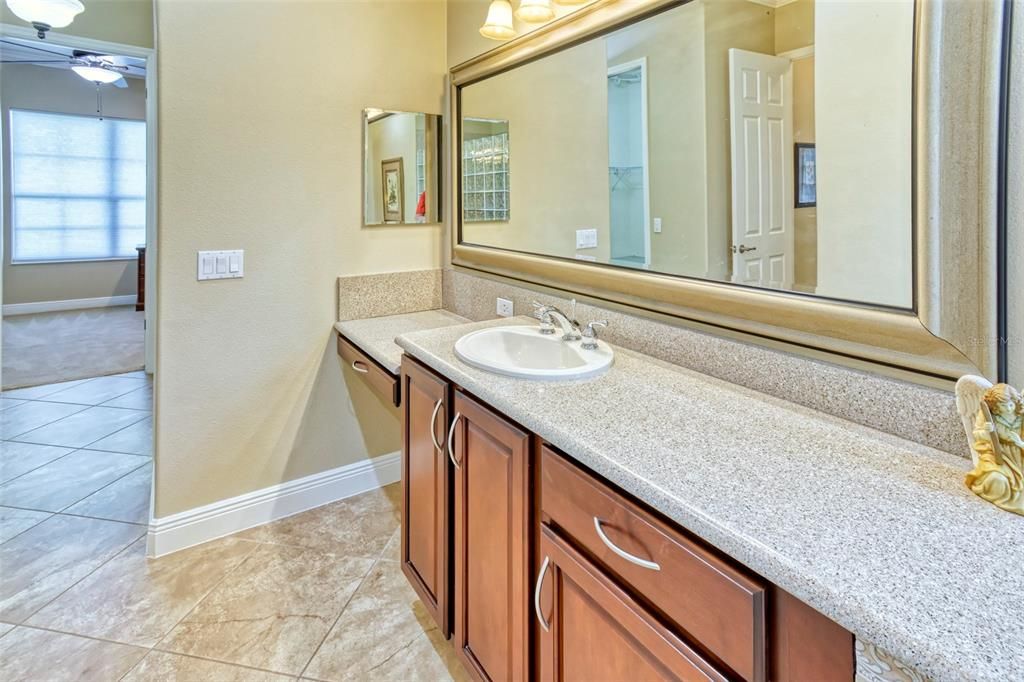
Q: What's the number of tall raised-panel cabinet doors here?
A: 2